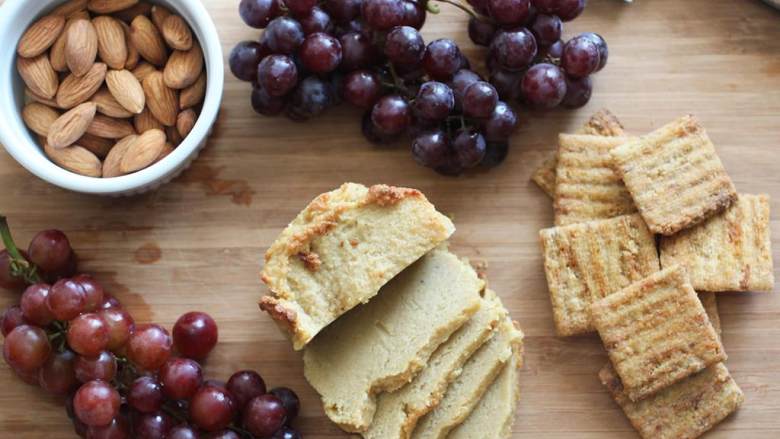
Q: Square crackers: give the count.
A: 8